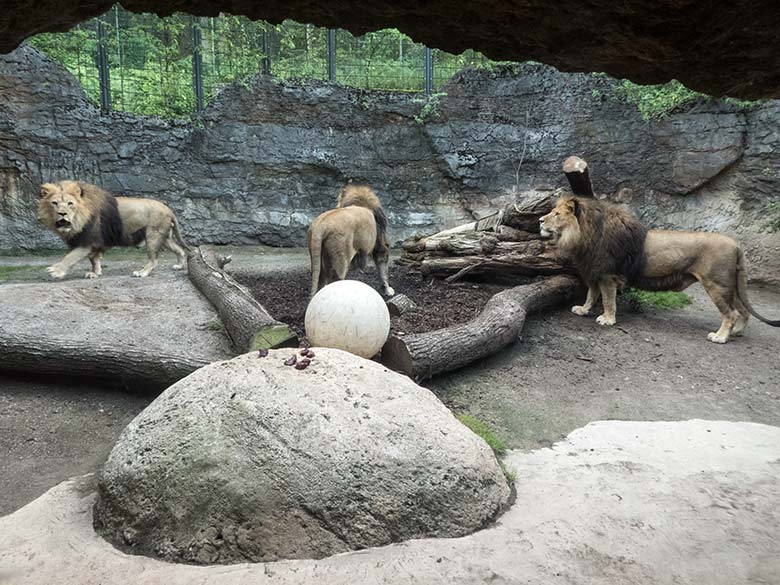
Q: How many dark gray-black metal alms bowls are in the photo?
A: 0